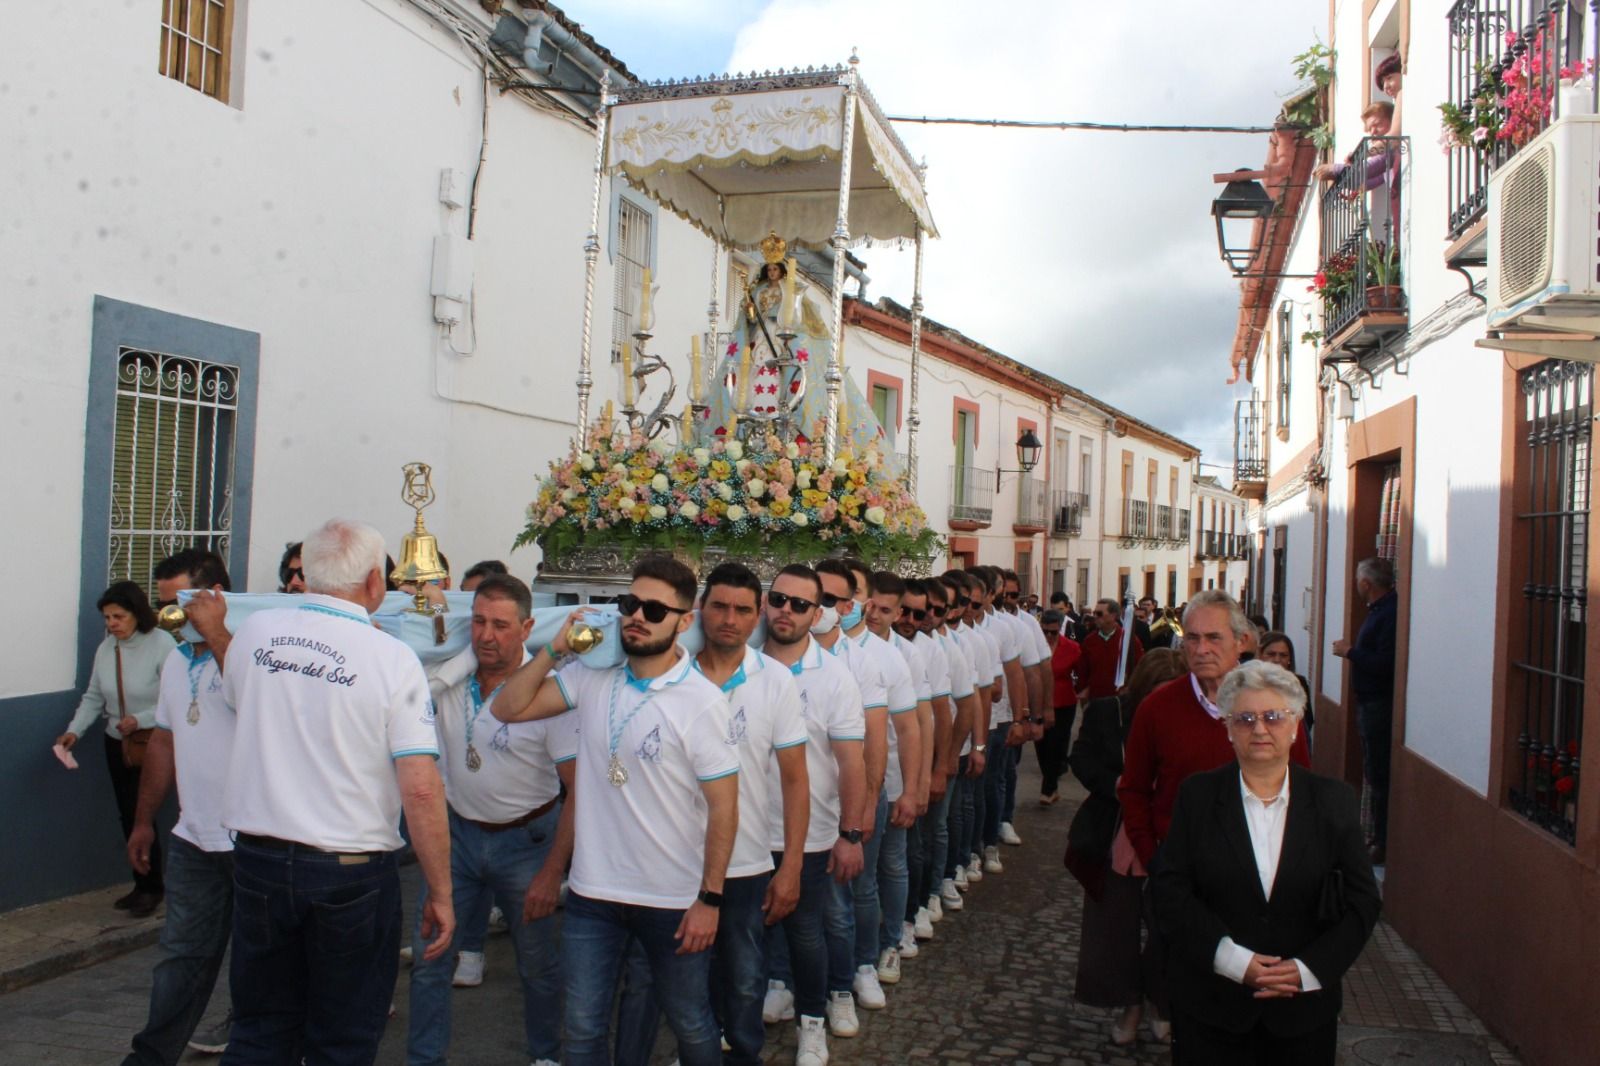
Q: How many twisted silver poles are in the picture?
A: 4